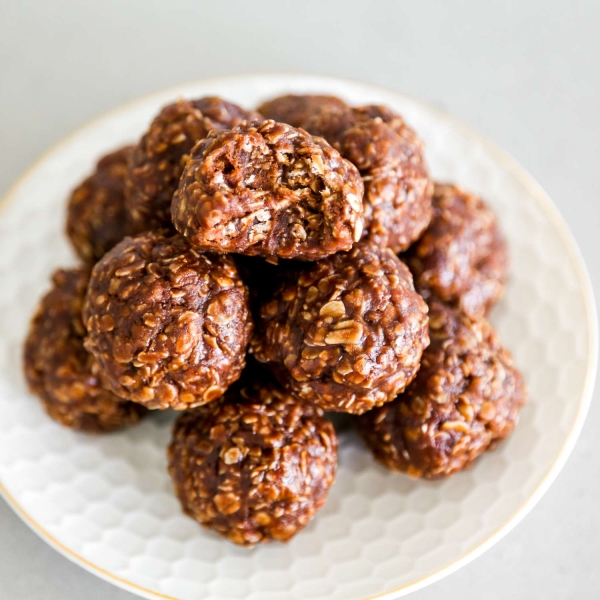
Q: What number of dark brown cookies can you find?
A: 11